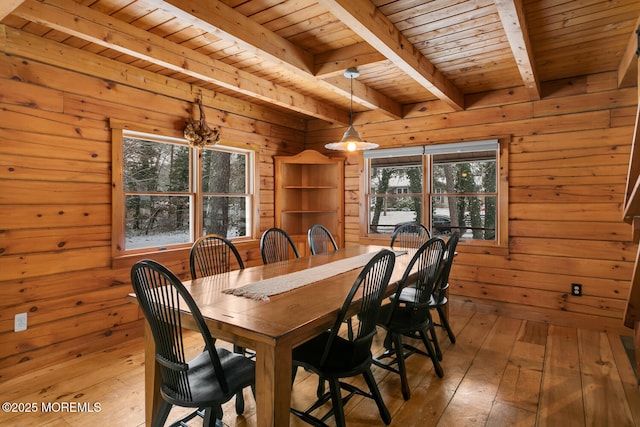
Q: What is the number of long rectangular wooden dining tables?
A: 1